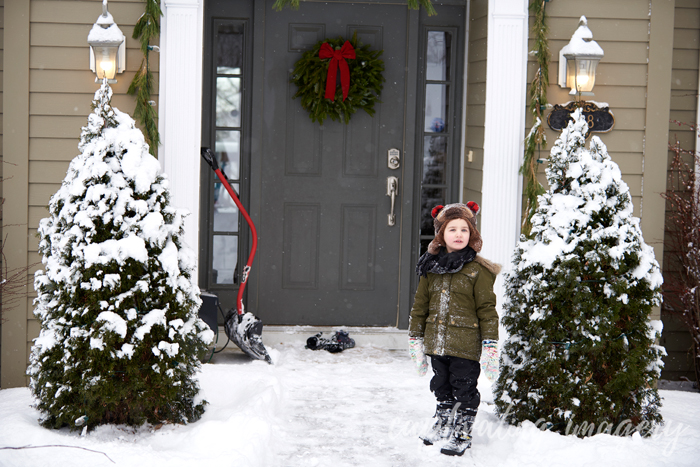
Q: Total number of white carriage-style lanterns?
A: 2